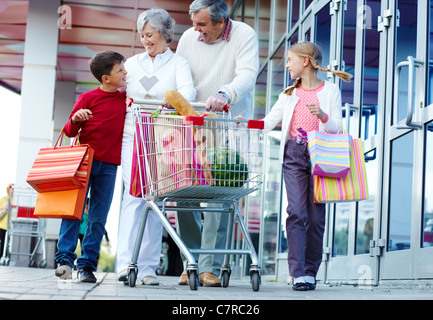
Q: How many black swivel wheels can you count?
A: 4